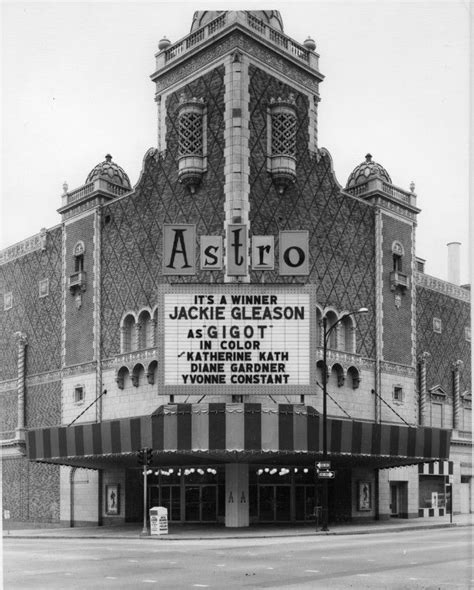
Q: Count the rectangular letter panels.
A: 5